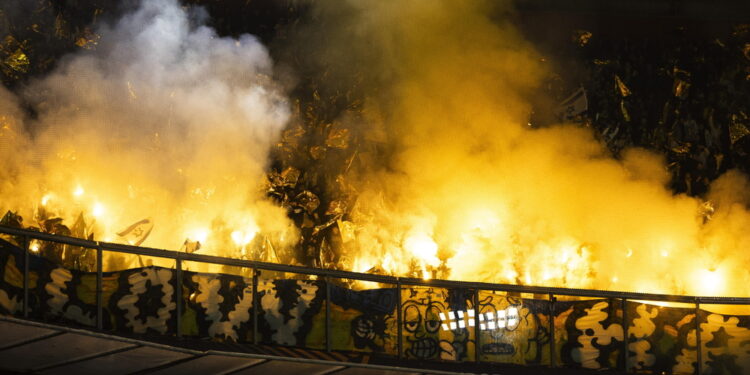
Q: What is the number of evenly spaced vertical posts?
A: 10